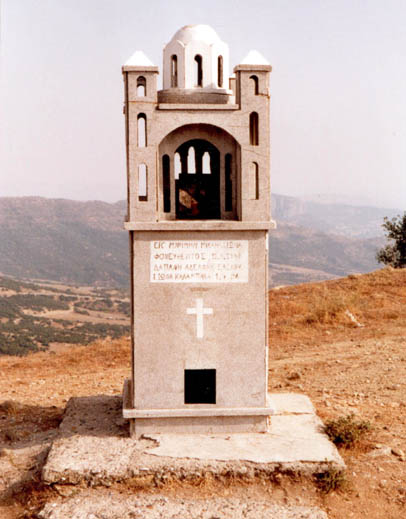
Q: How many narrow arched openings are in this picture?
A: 14